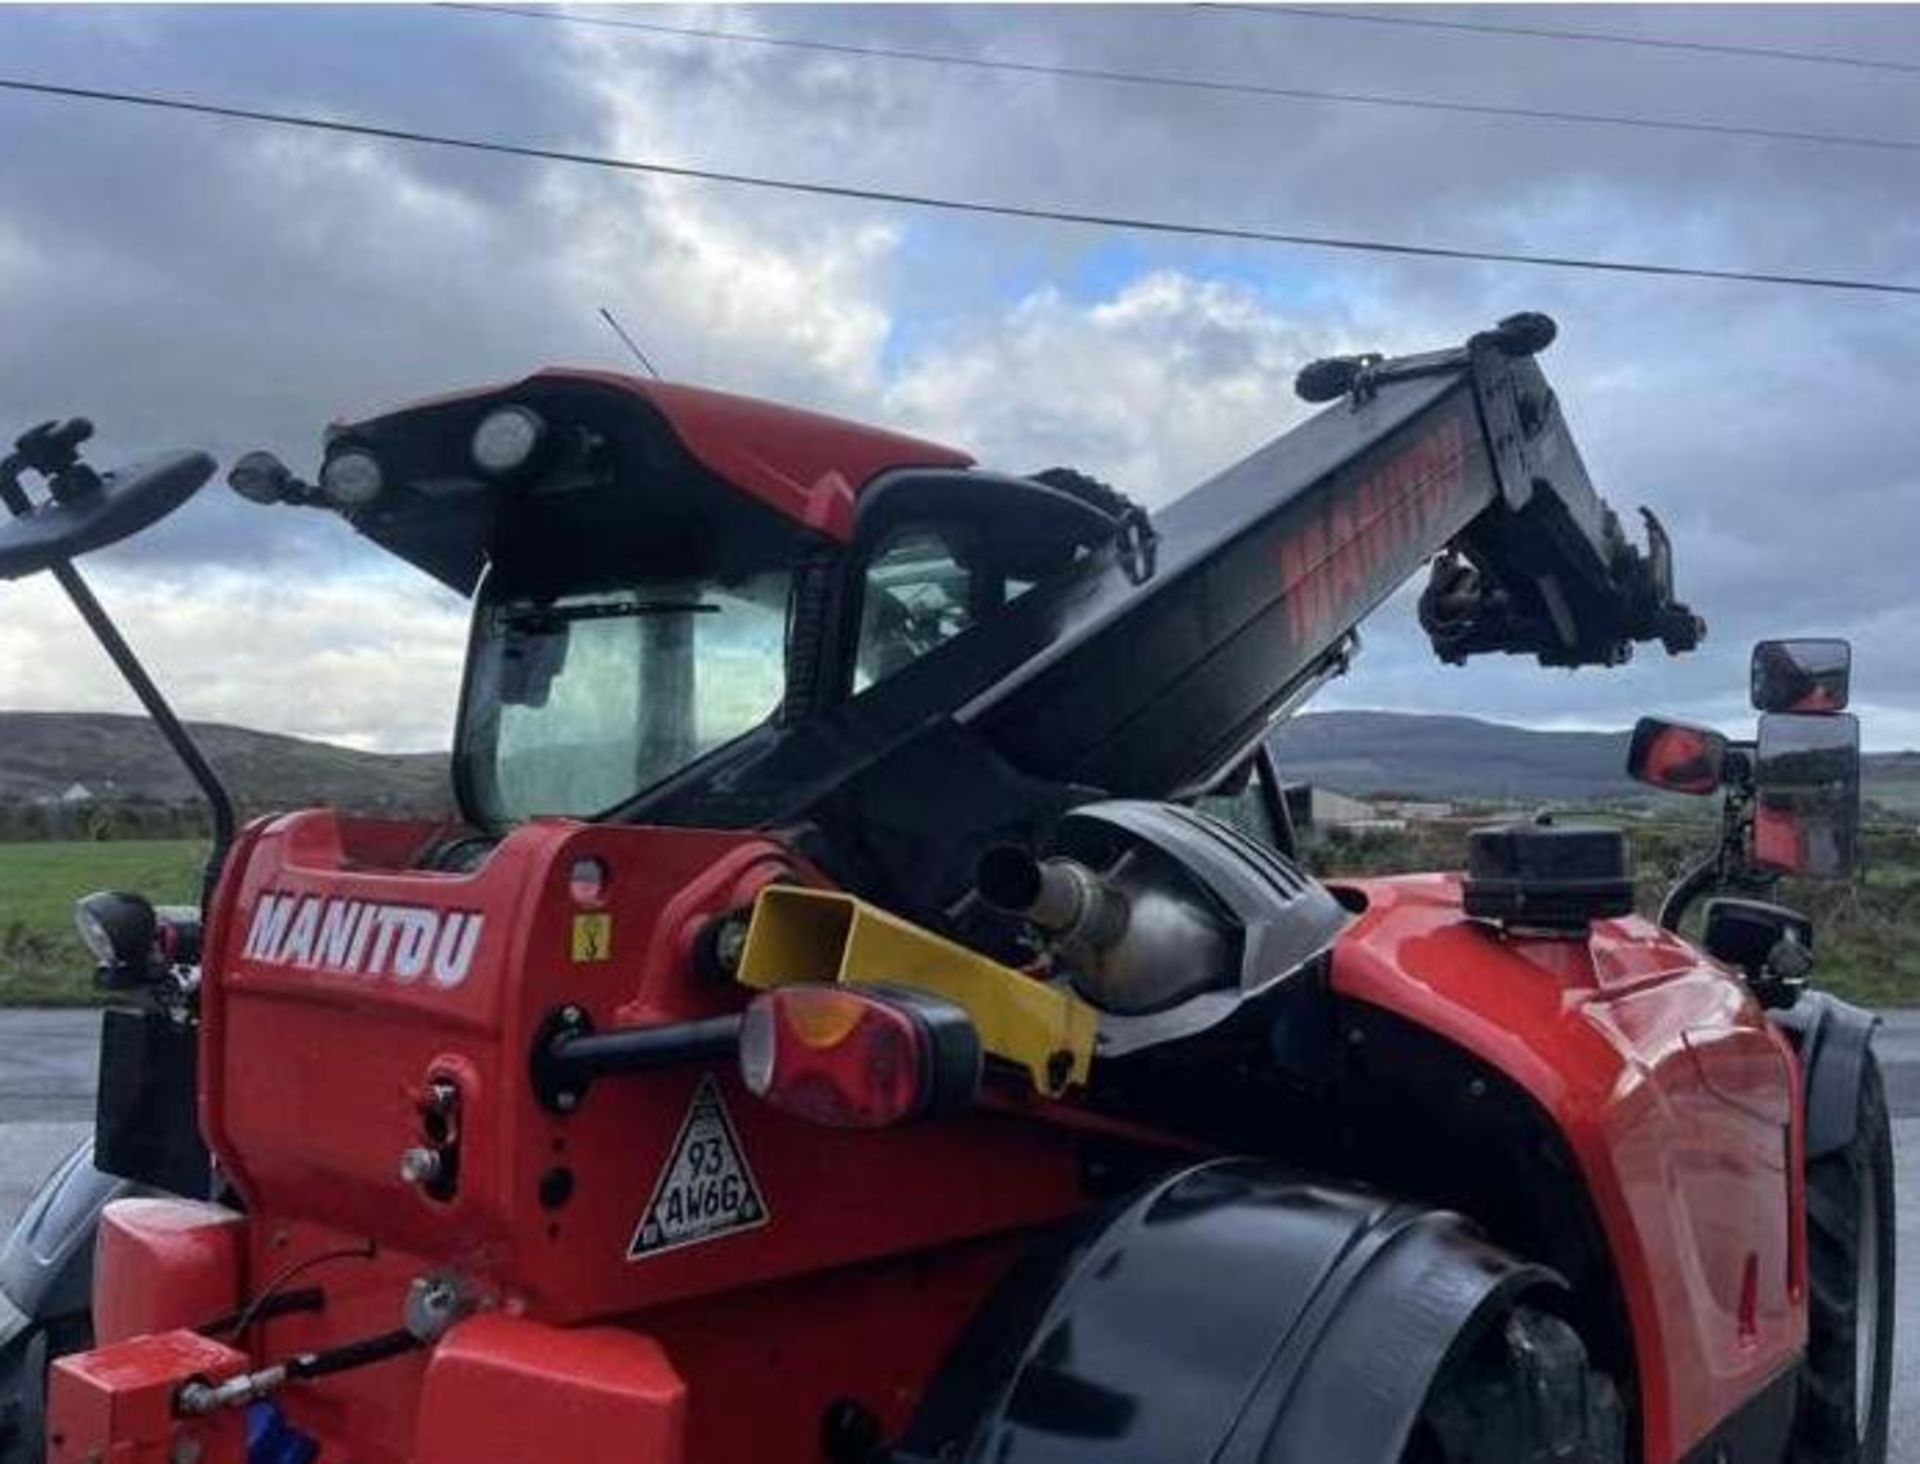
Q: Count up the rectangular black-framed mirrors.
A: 3